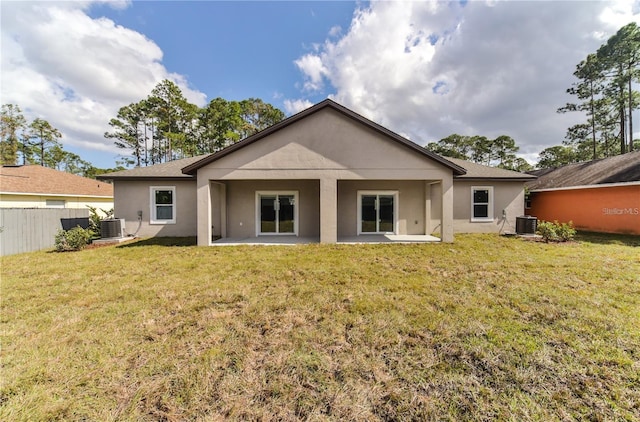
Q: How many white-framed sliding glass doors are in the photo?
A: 2